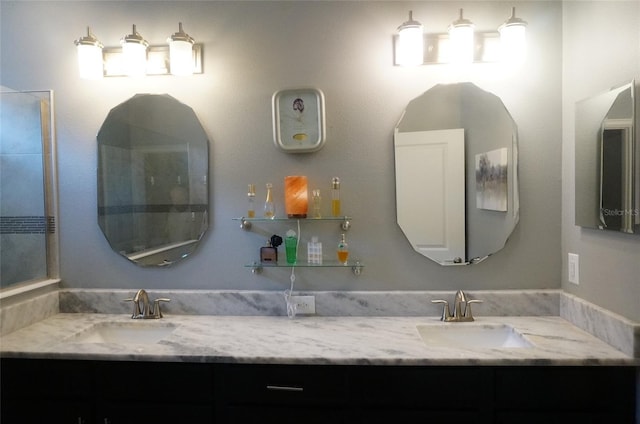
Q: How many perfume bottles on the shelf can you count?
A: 8